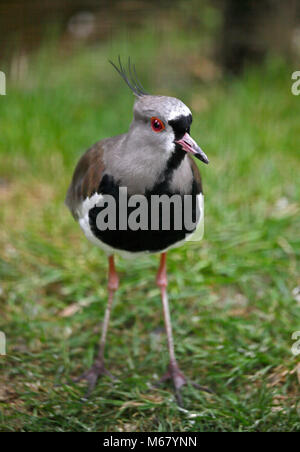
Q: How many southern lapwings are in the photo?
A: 1